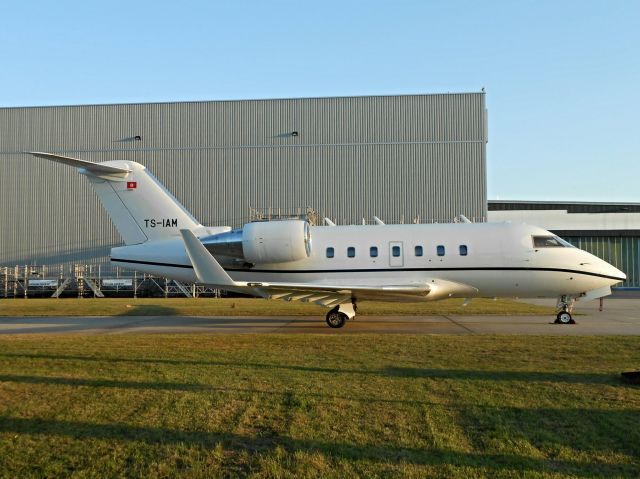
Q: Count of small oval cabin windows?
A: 7